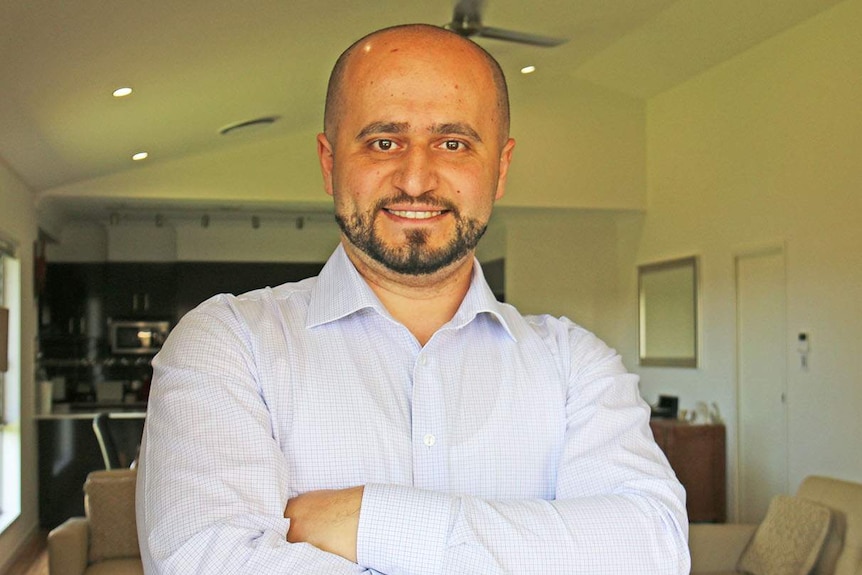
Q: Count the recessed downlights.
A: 3